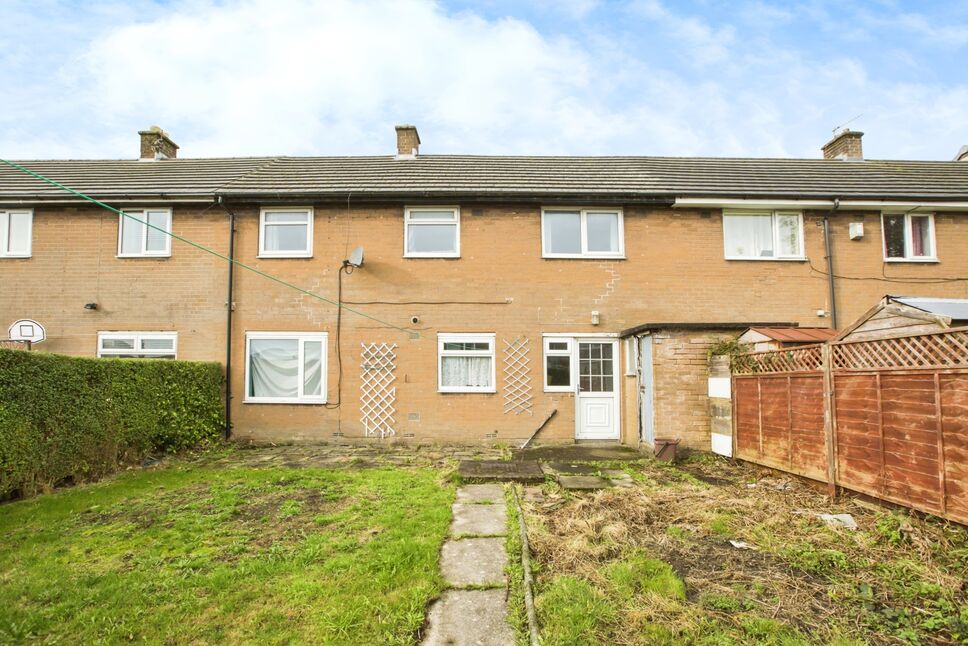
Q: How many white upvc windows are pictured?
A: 11